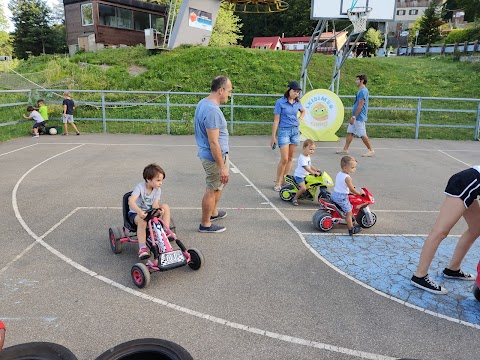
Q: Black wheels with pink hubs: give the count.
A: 2